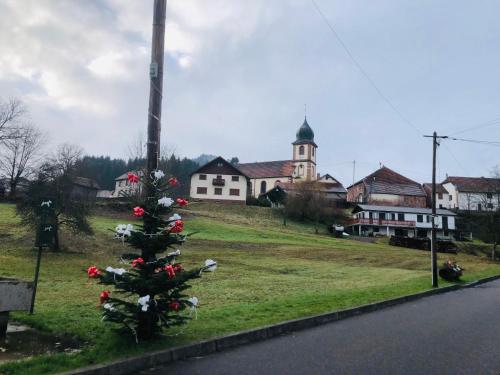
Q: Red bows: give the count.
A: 10